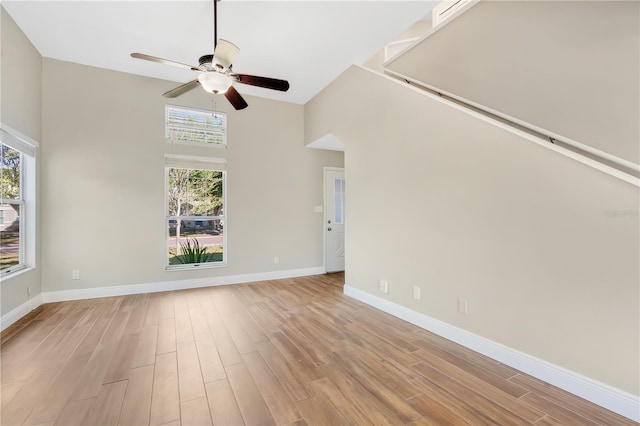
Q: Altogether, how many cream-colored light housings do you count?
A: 1